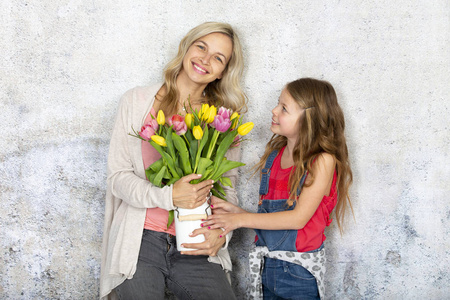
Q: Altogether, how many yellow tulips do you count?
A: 8